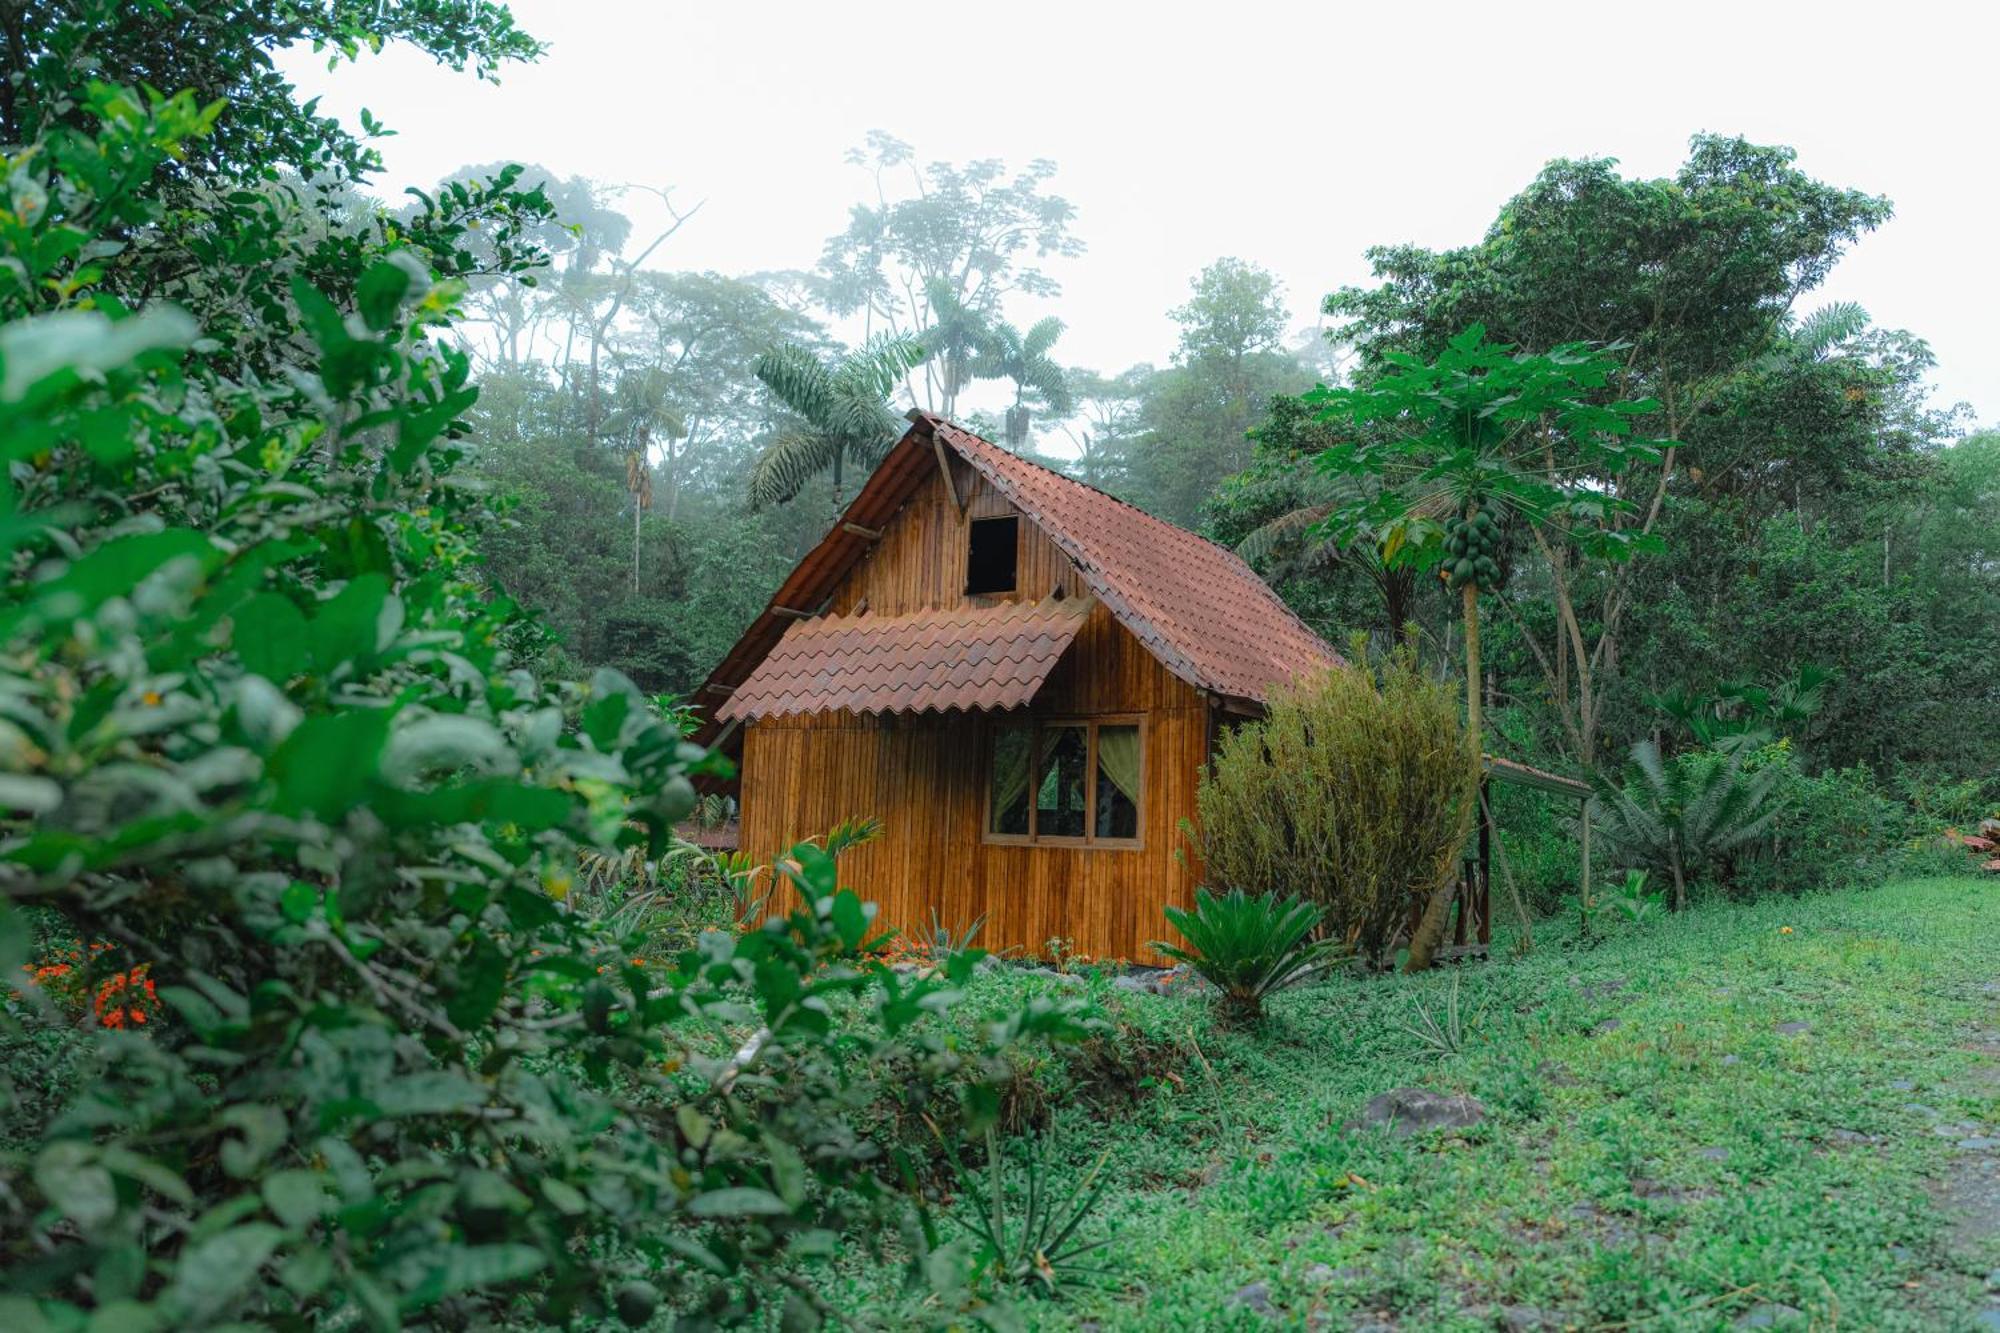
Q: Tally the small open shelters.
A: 1